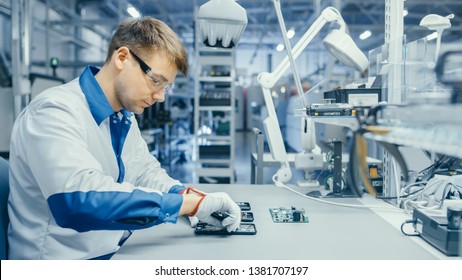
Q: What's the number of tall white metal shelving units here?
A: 1